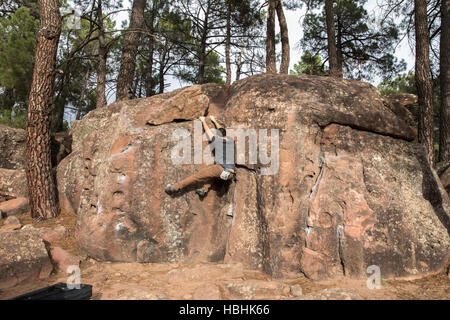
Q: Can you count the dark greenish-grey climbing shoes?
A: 2